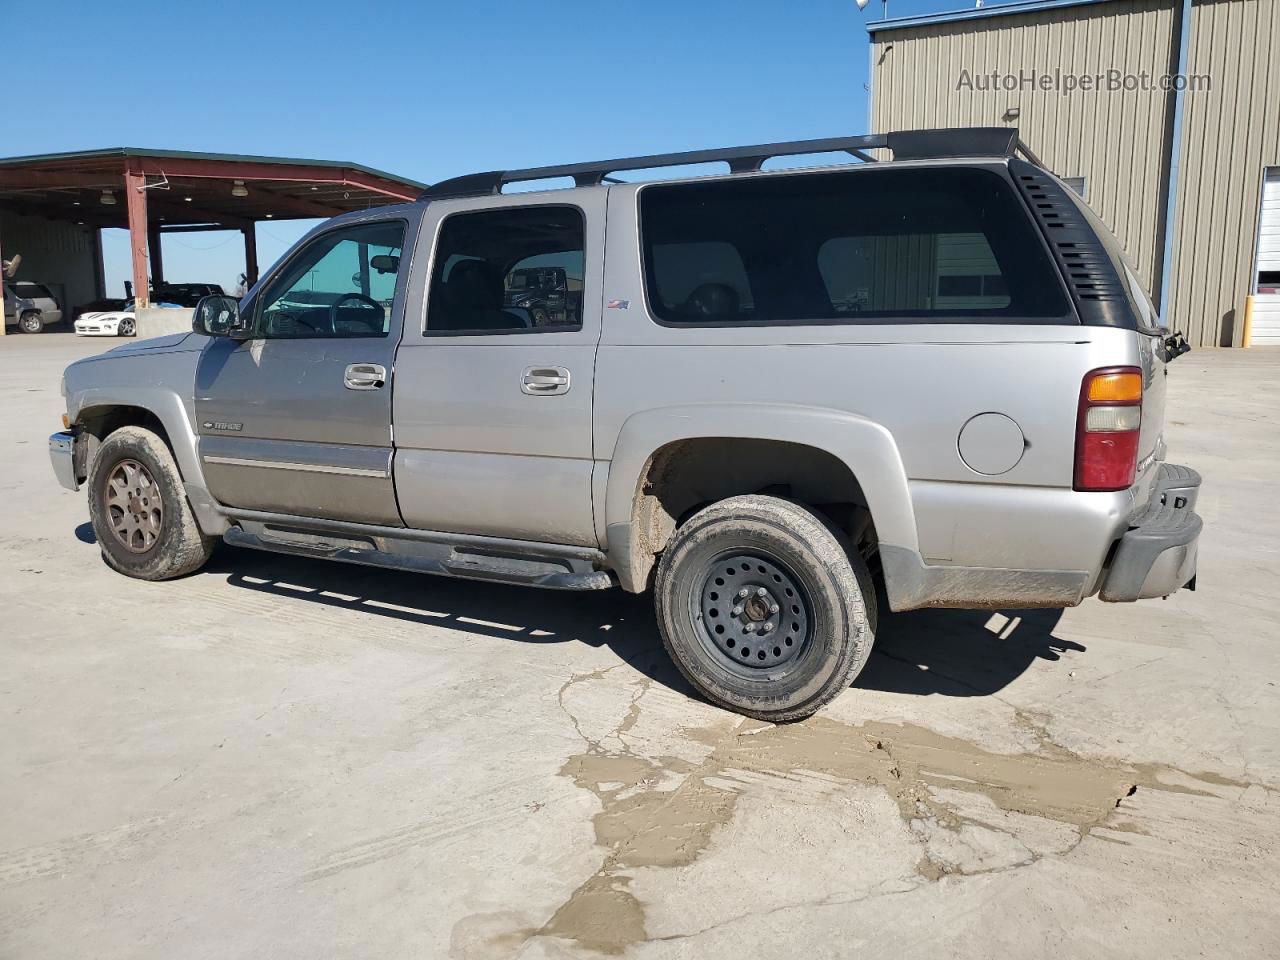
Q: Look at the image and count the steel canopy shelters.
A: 1